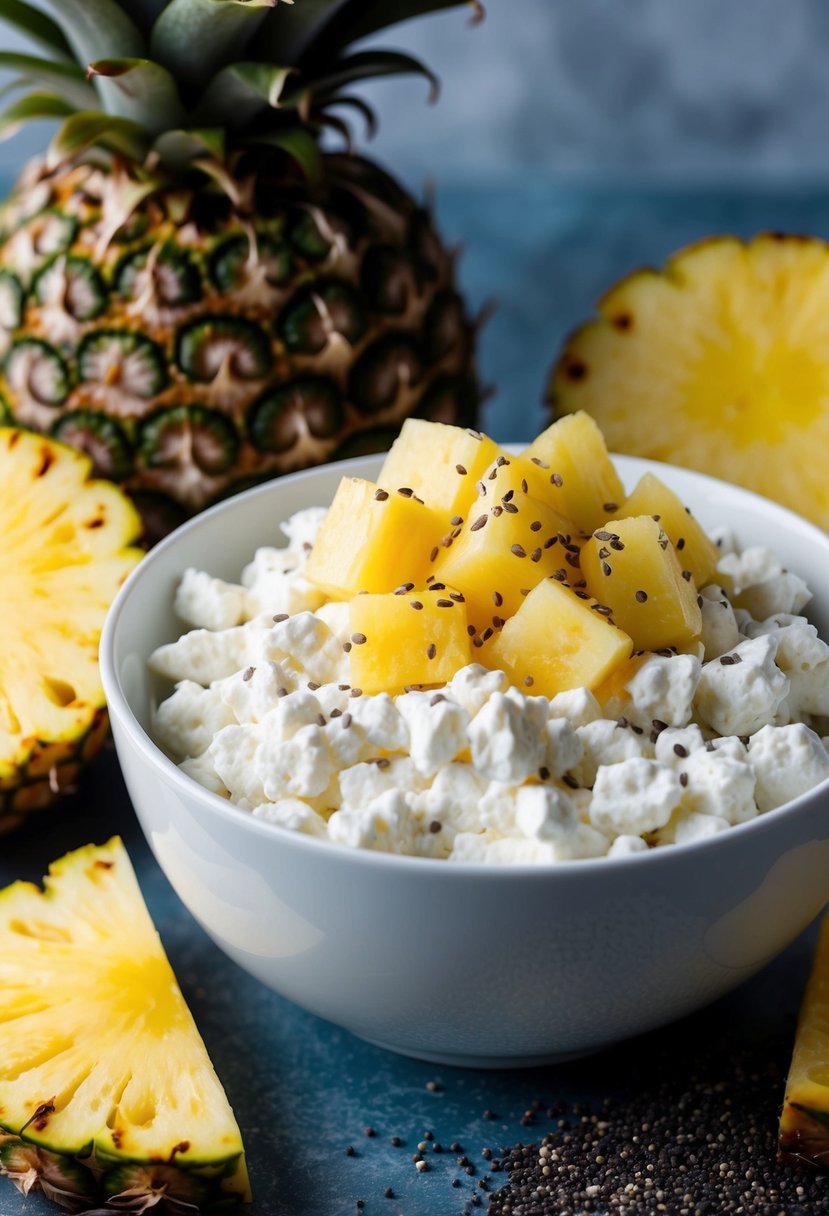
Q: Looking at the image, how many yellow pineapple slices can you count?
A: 4